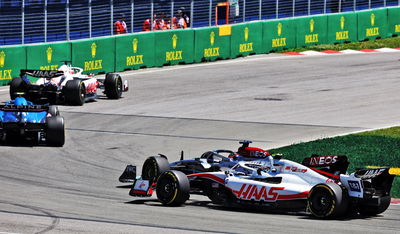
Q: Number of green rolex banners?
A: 12